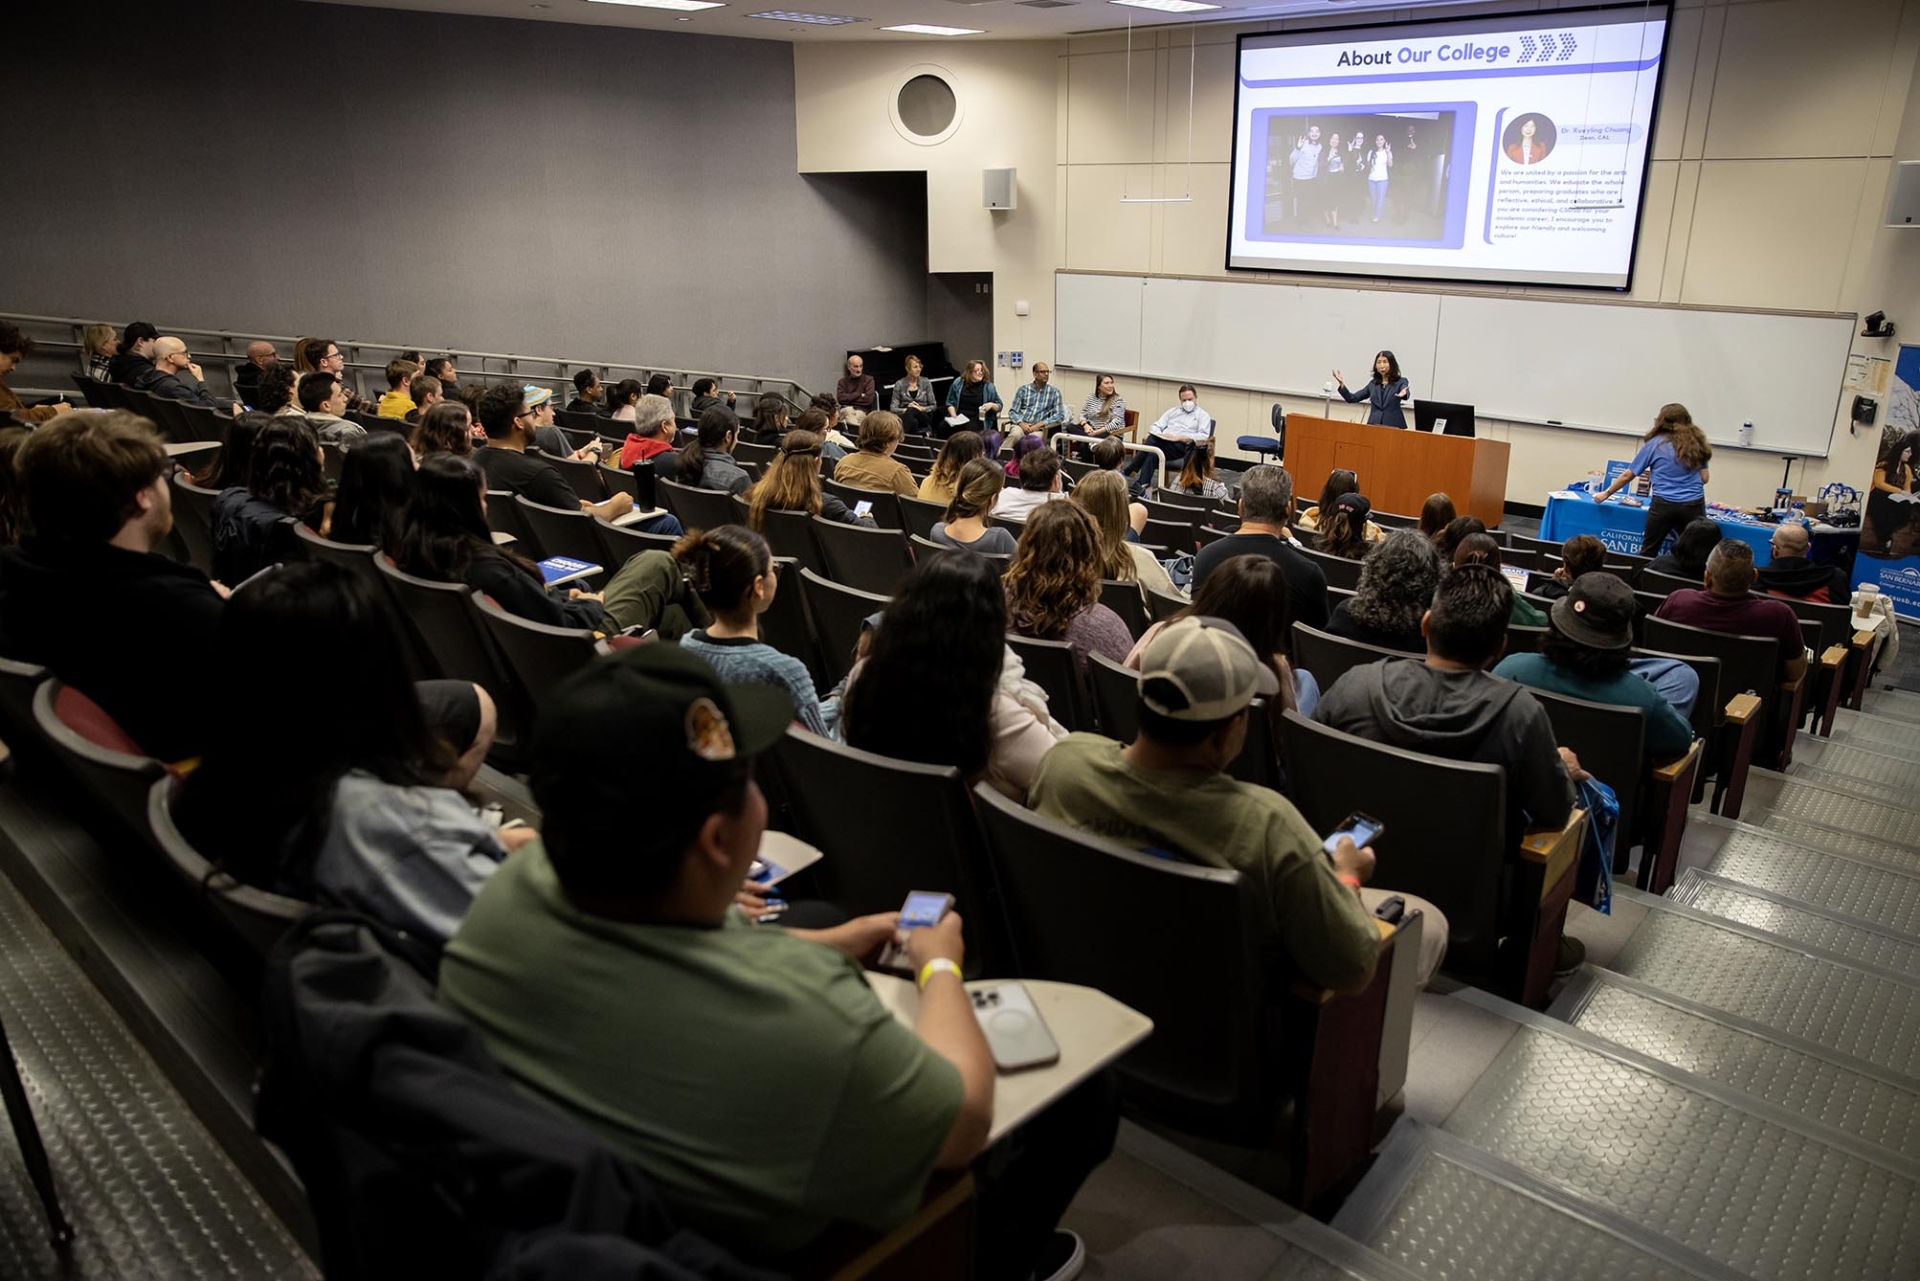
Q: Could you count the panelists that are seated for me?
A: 6